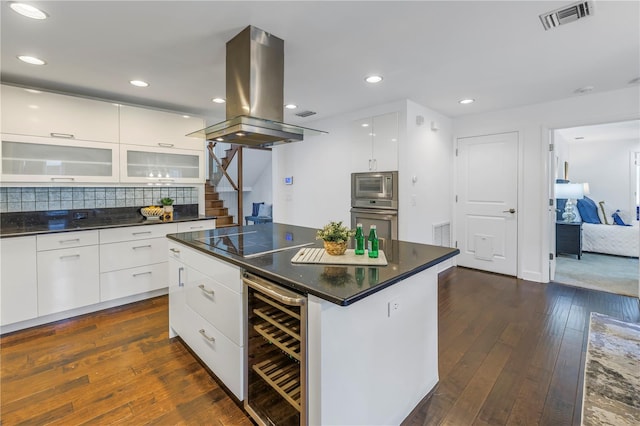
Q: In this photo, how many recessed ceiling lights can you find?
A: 7